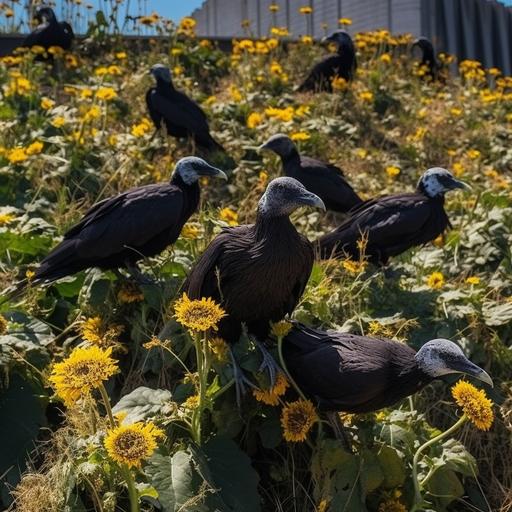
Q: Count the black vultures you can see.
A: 9